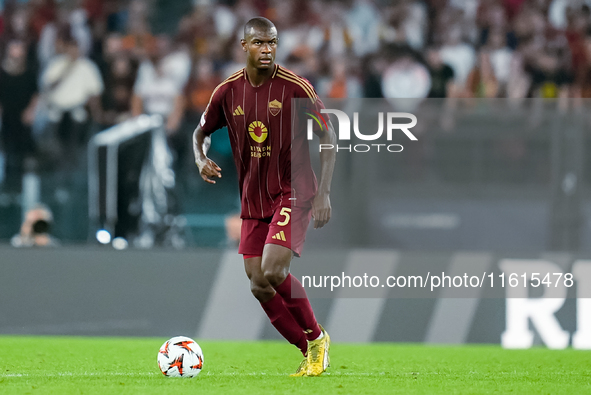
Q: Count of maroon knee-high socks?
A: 2